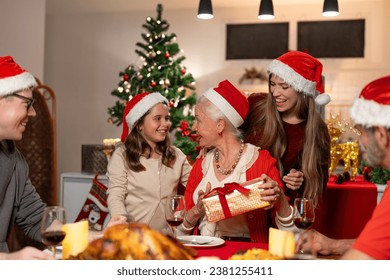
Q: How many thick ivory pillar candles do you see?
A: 2